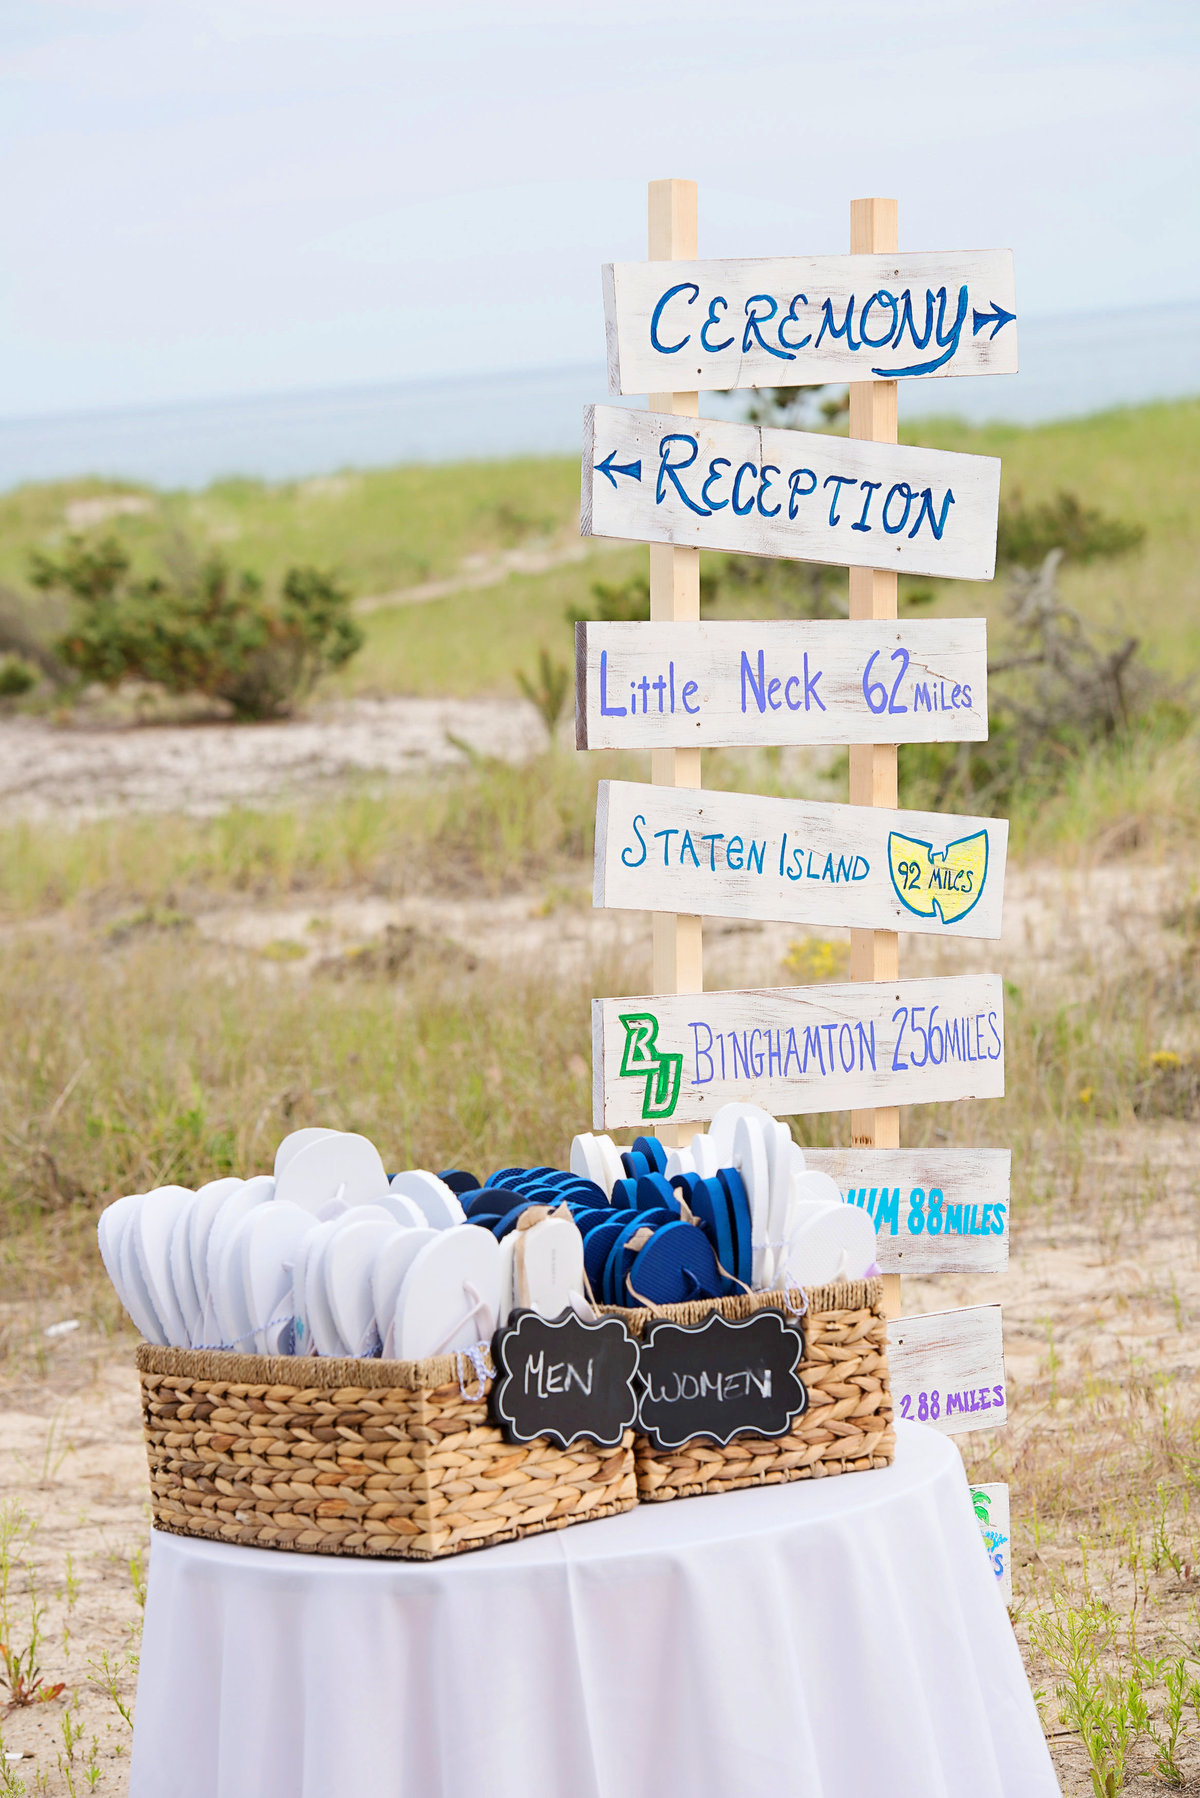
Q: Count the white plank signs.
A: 8